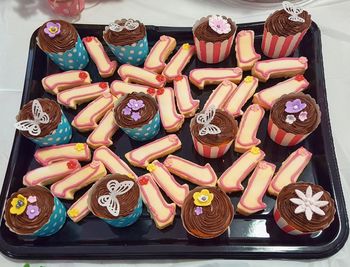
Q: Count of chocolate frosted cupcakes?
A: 12